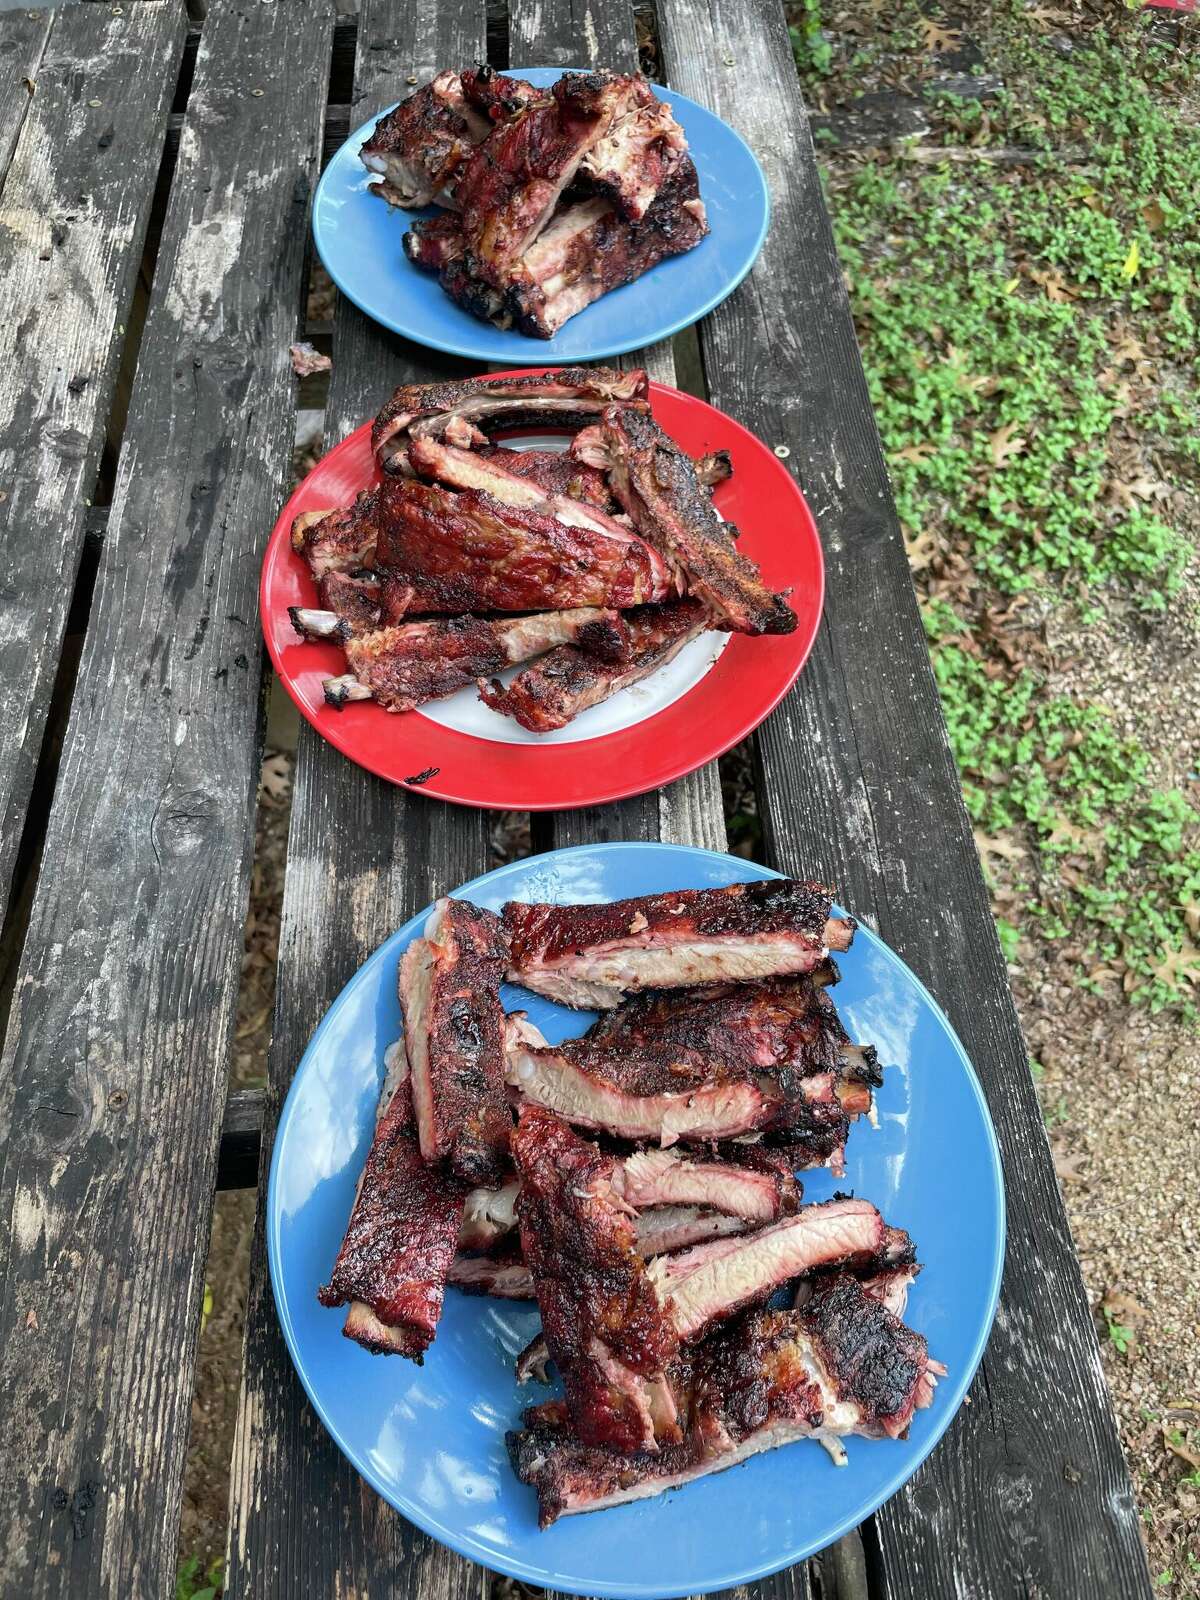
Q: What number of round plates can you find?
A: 3